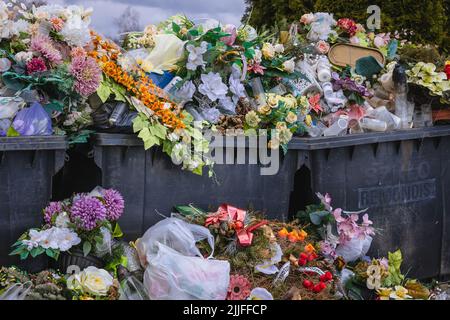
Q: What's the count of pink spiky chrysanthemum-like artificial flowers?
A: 2